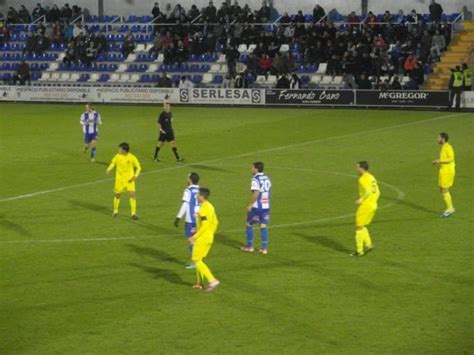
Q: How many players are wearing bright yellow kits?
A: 4